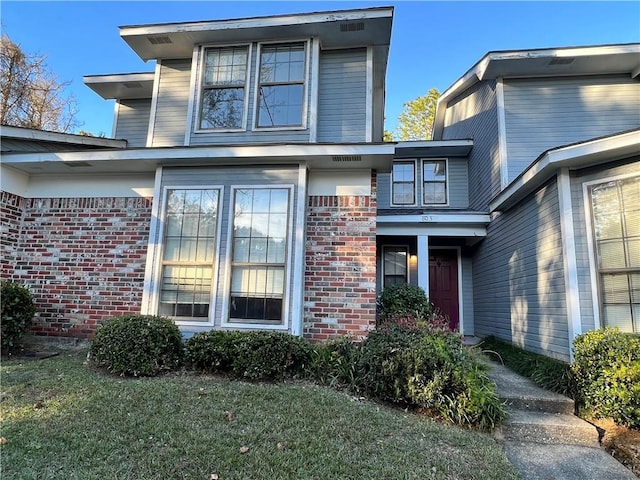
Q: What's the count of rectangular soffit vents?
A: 6